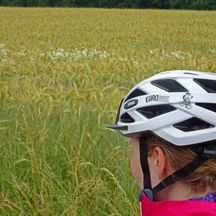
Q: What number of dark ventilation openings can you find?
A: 7